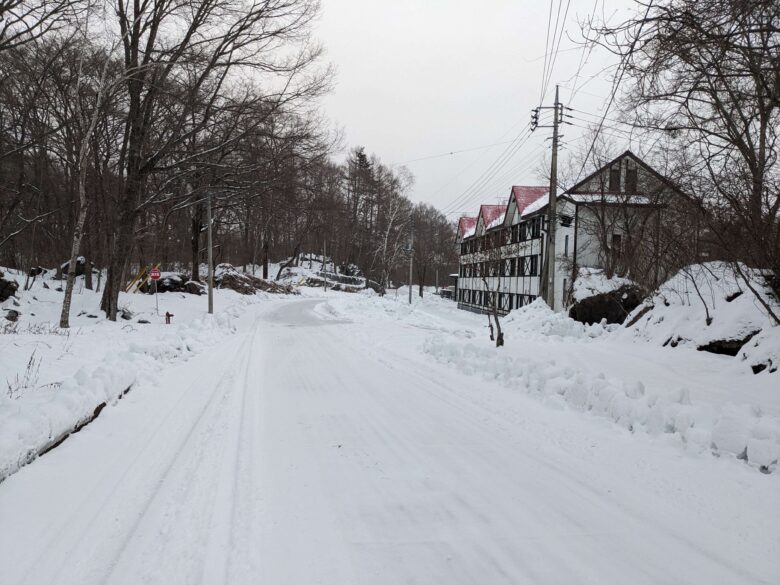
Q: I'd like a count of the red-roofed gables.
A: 3